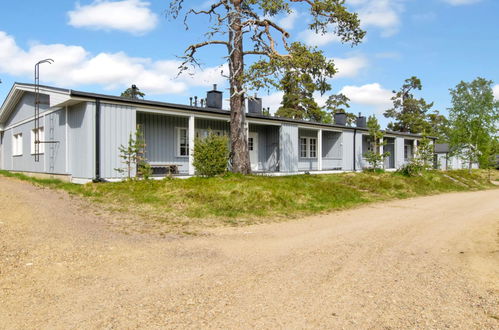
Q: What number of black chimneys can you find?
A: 4